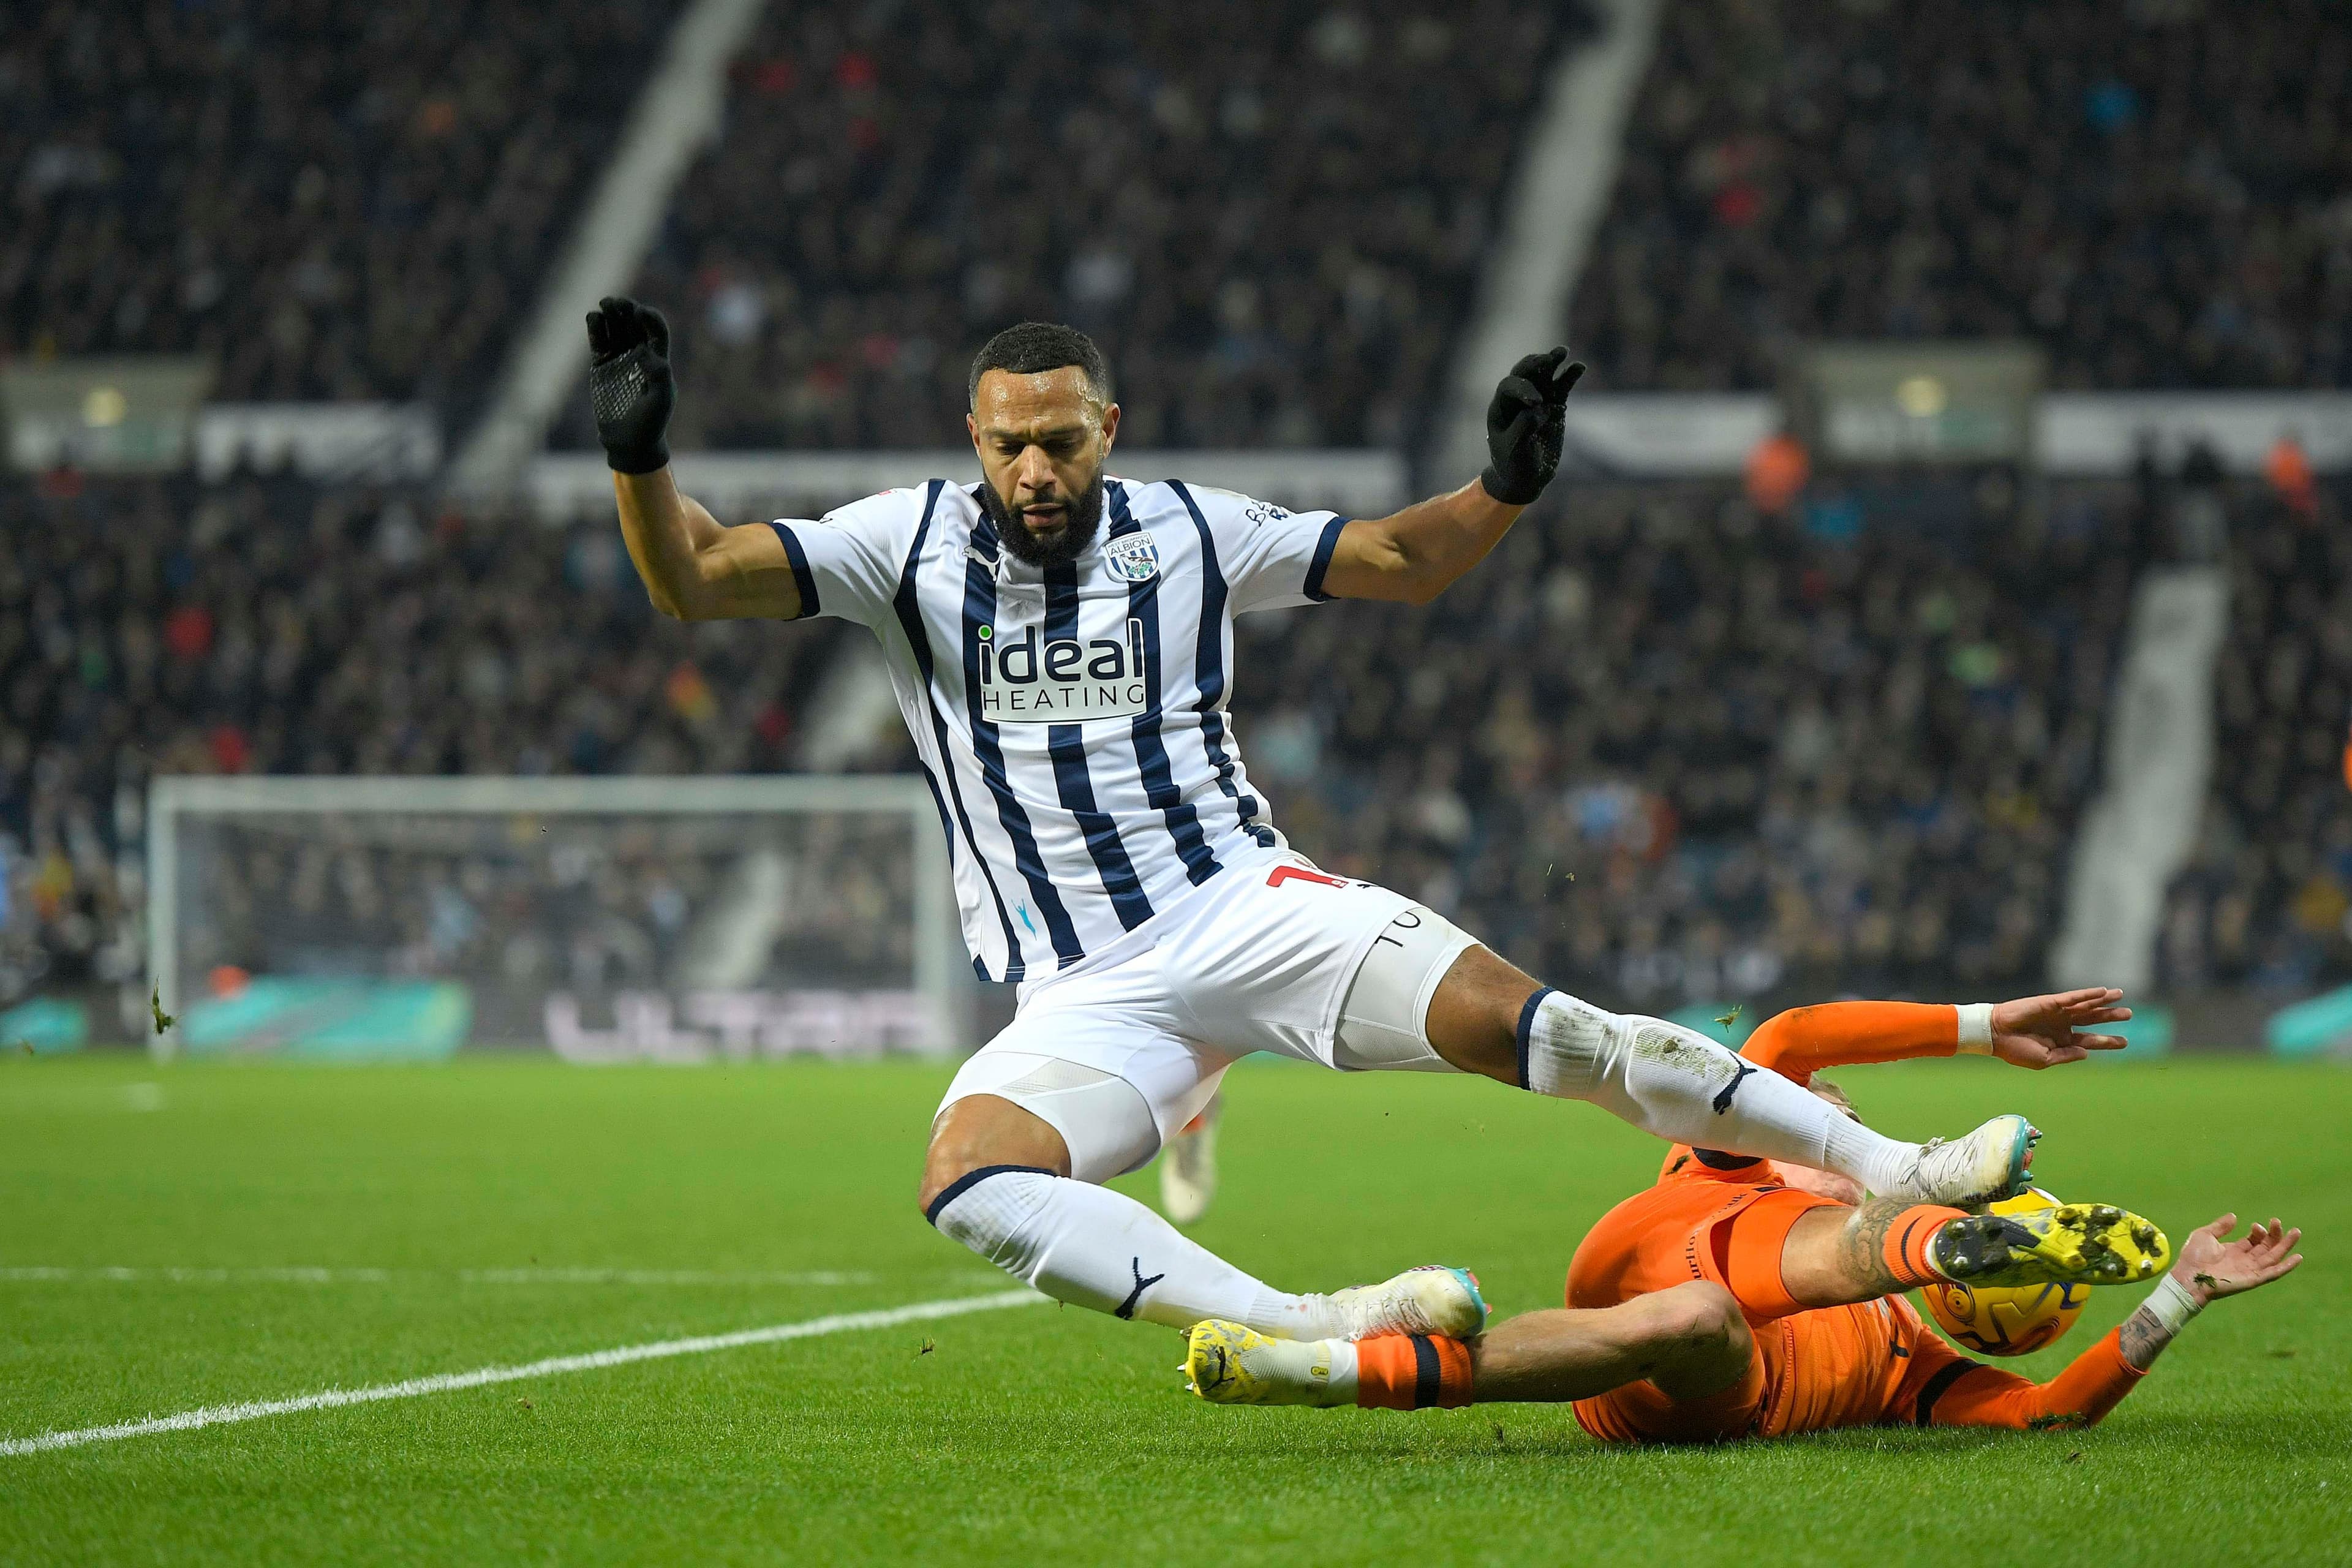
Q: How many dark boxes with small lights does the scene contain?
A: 2